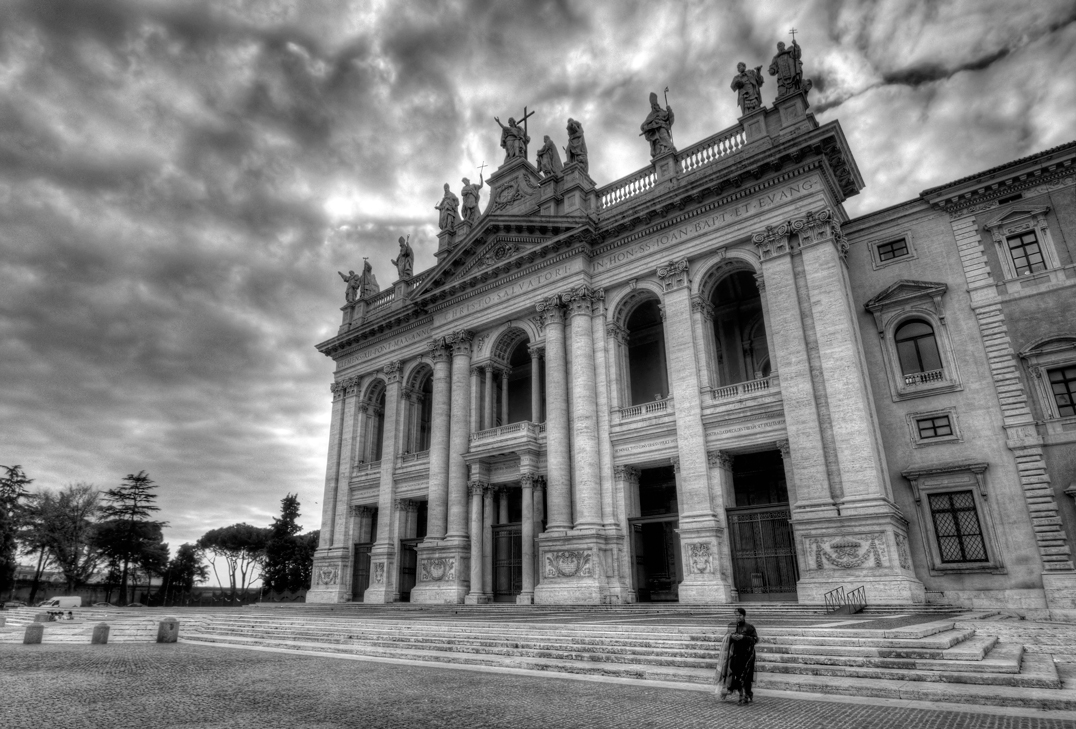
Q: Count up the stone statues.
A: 11